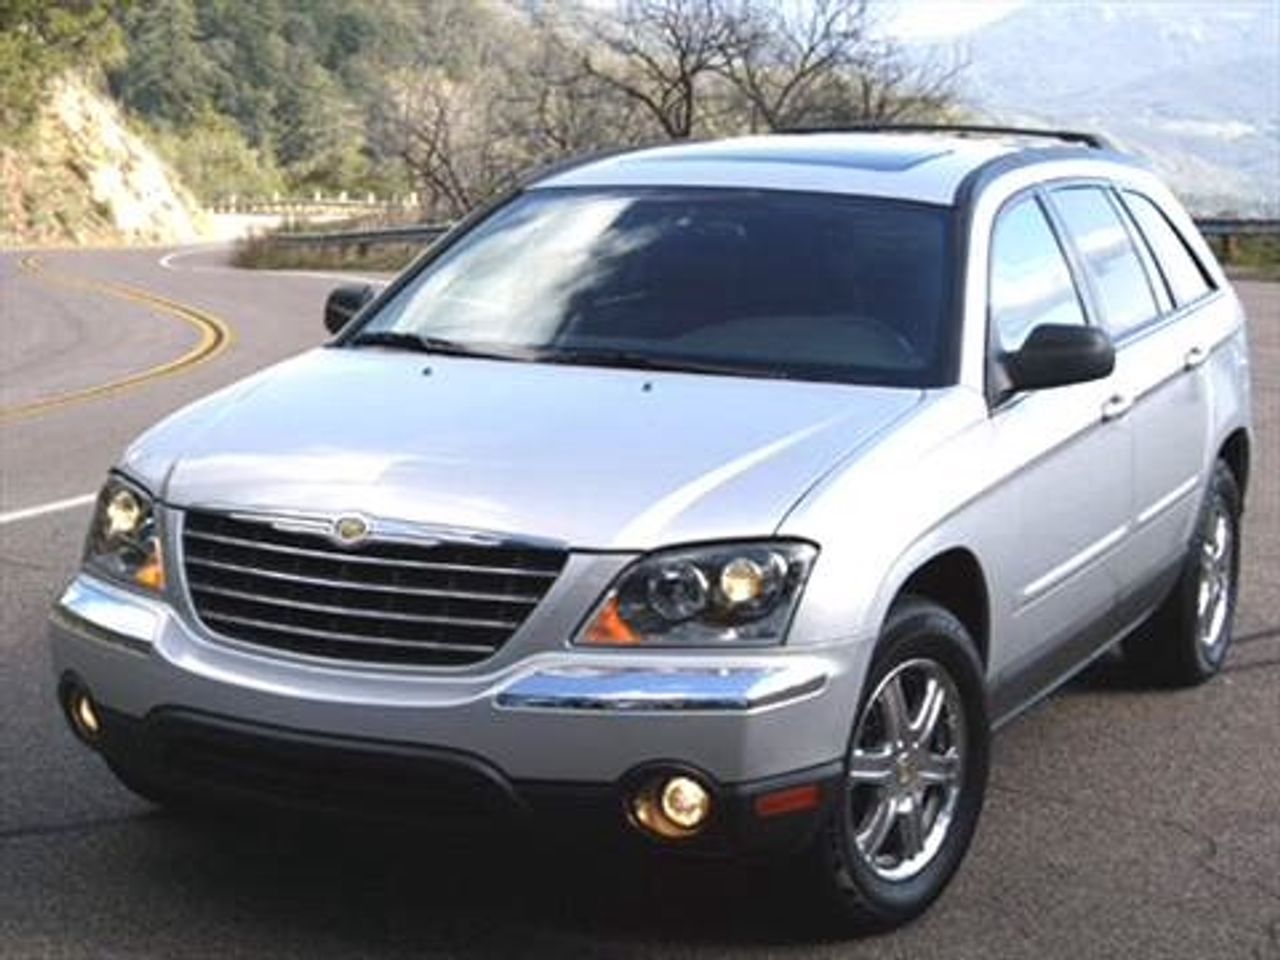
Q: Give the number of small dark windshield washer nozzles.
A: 2